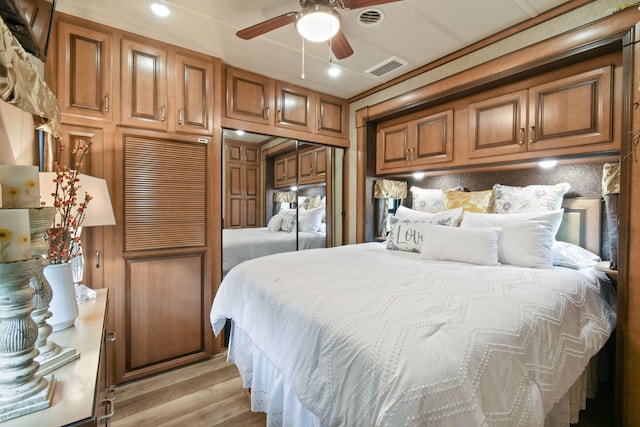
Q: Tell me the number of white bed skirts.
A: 1